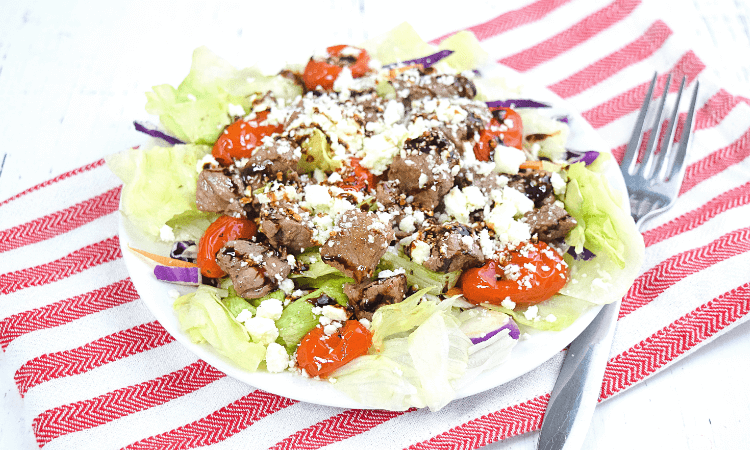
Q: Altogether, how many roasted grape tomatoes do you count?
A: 7